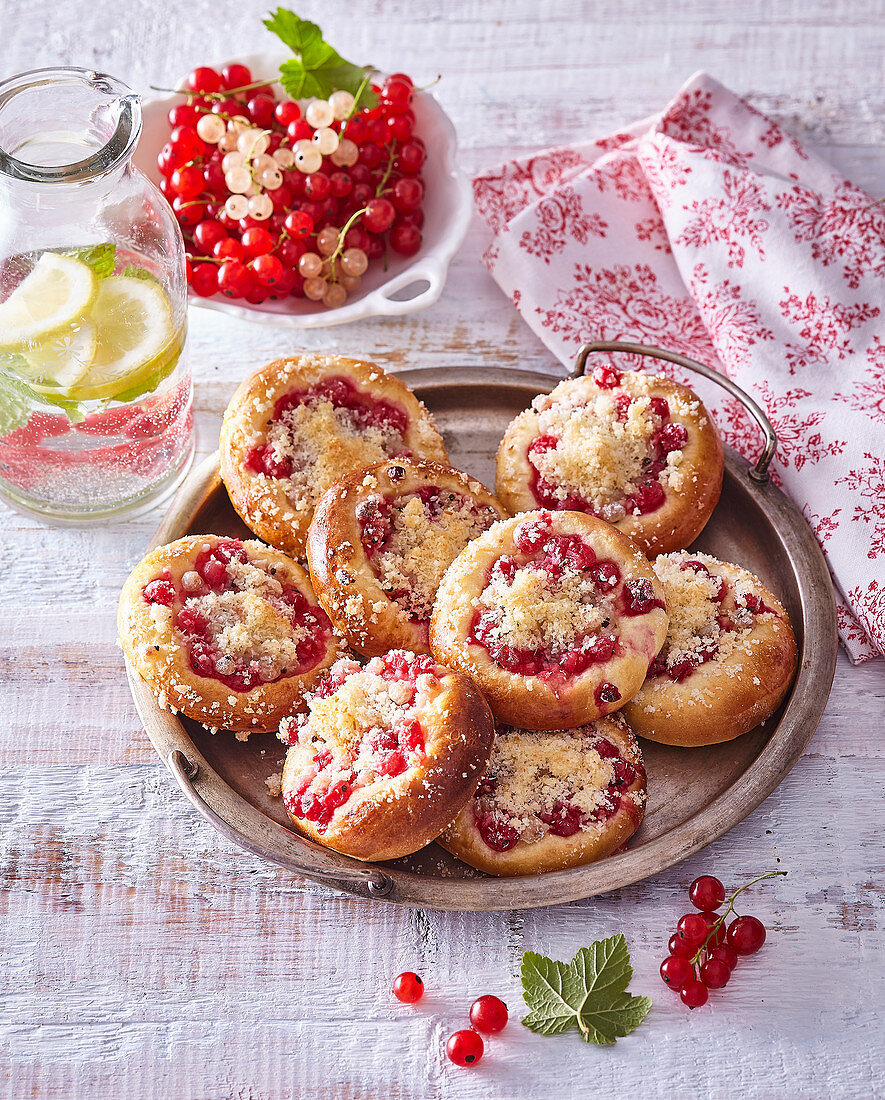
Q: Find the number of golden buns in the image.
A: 8